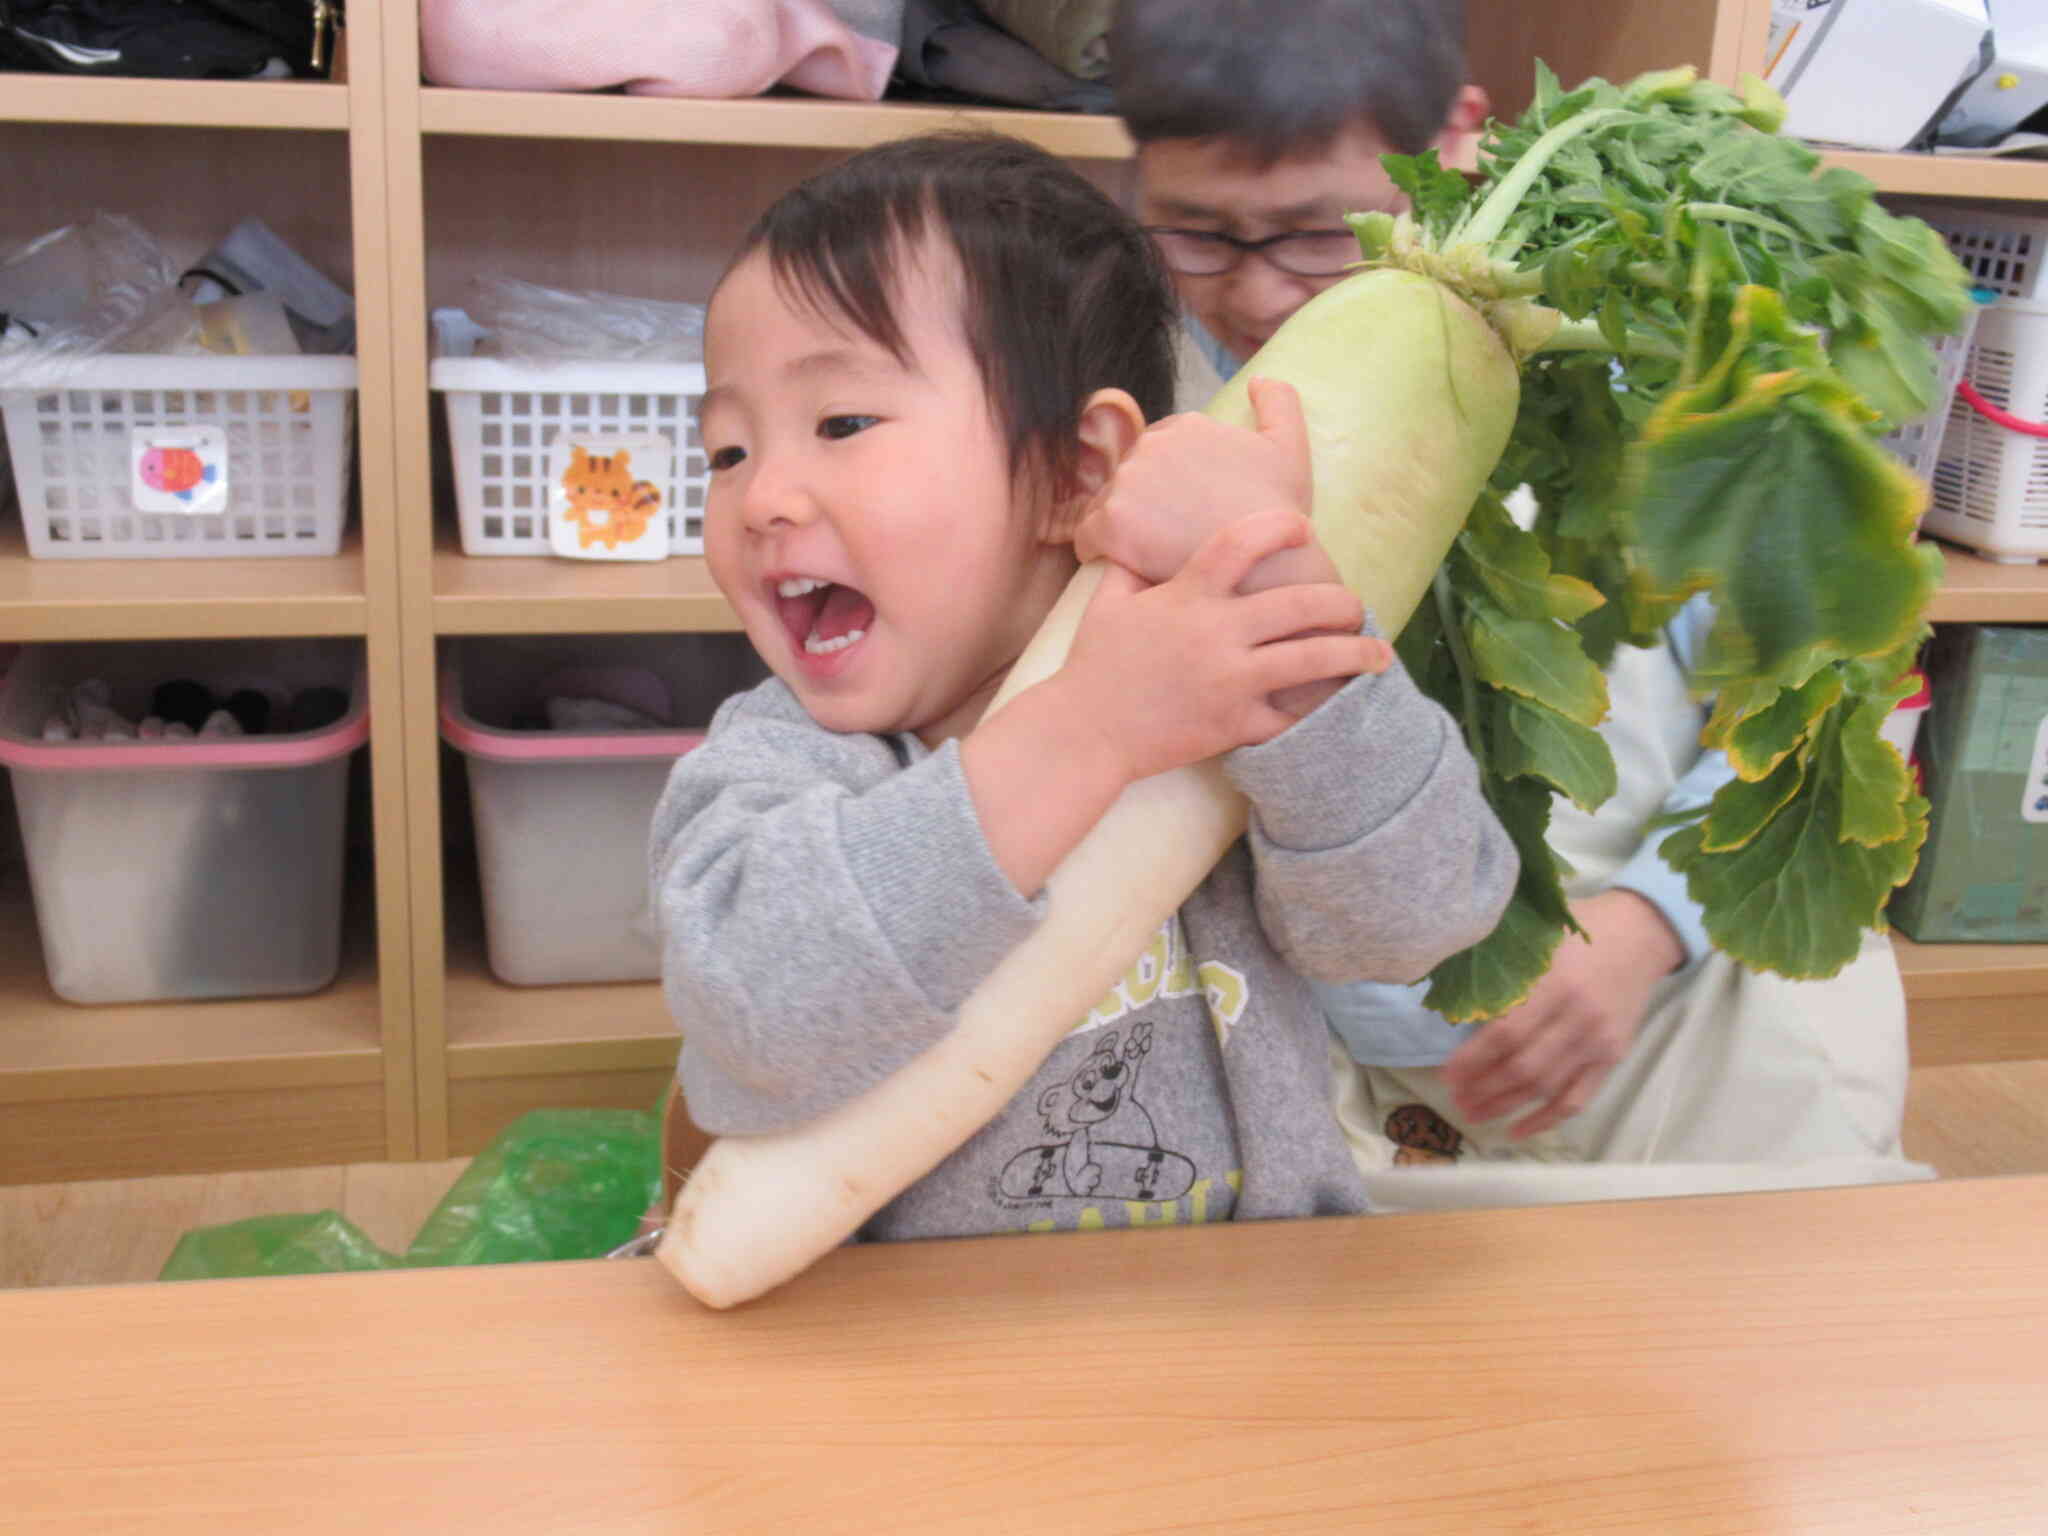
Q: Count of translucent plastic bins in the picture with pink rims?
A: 2